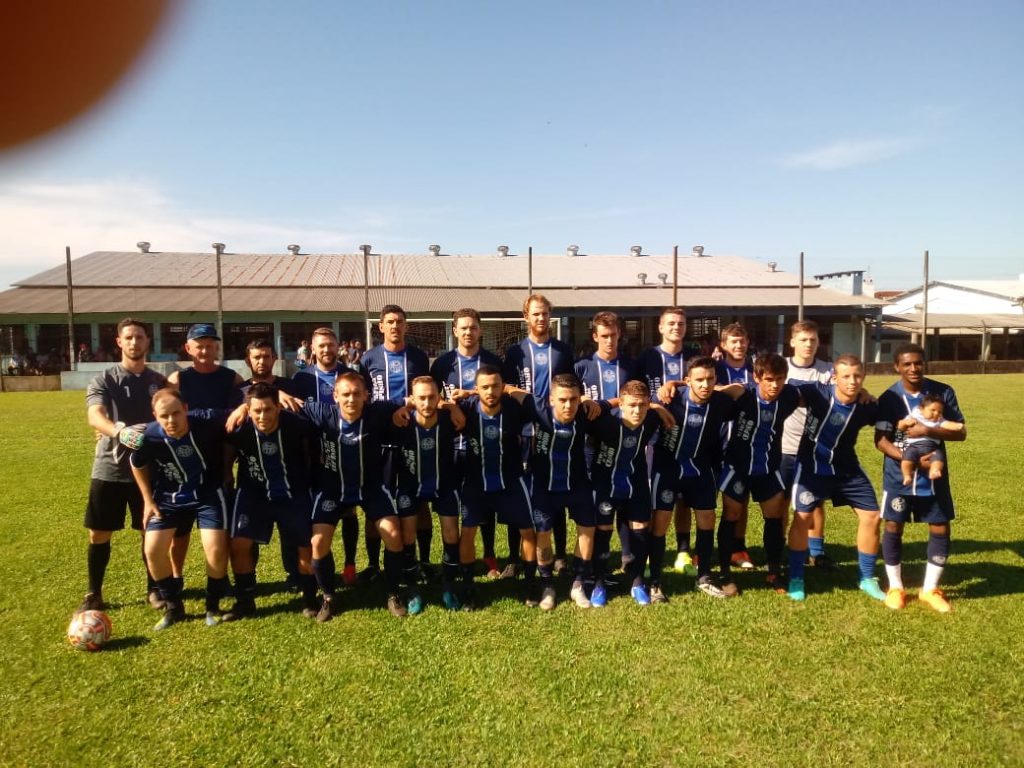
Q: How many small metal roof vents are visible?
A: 12